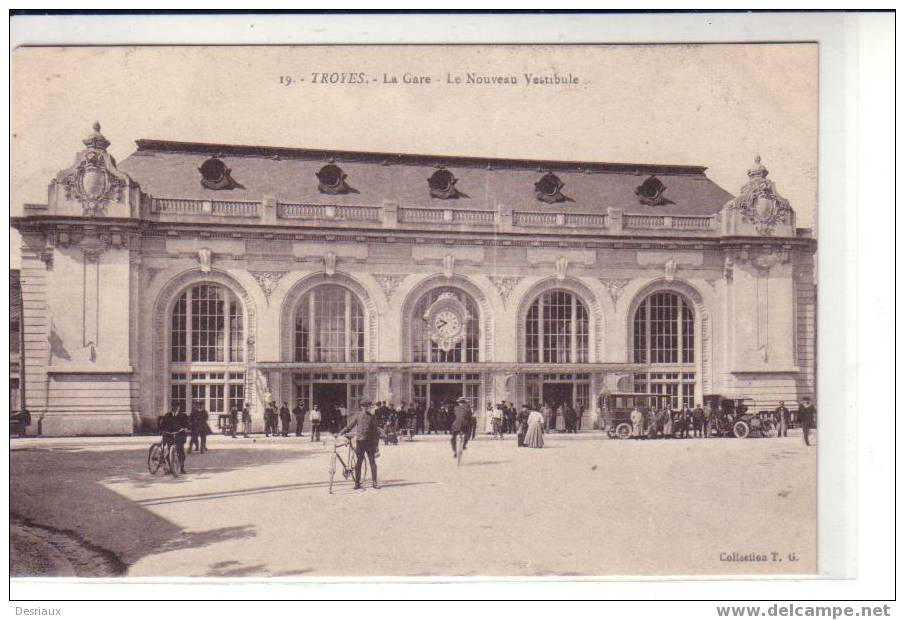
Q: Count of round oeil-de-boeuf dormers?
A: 5